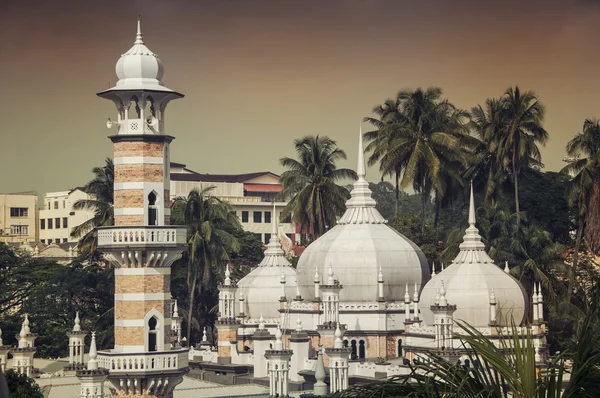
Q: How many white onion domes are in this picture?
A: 4